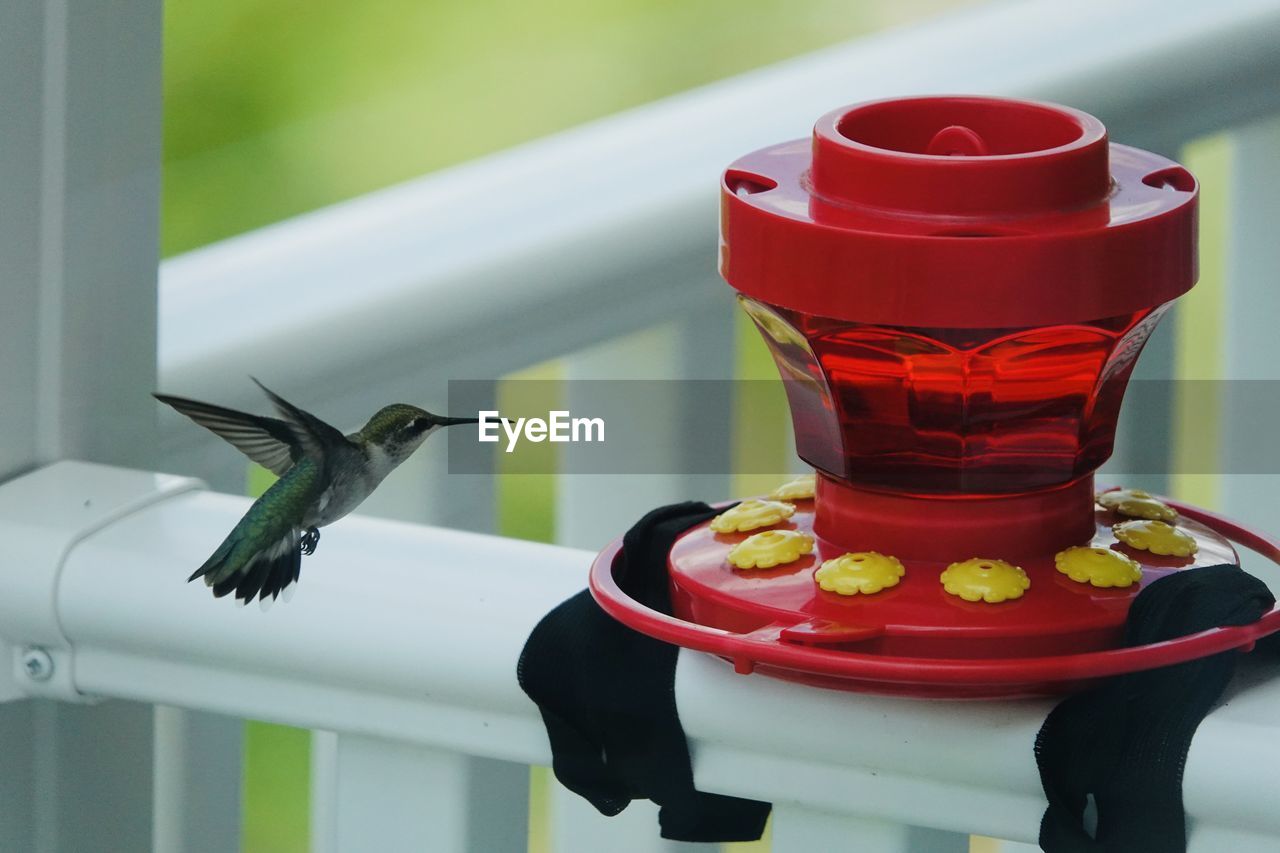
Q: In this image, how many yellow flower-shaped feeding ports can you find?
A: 8